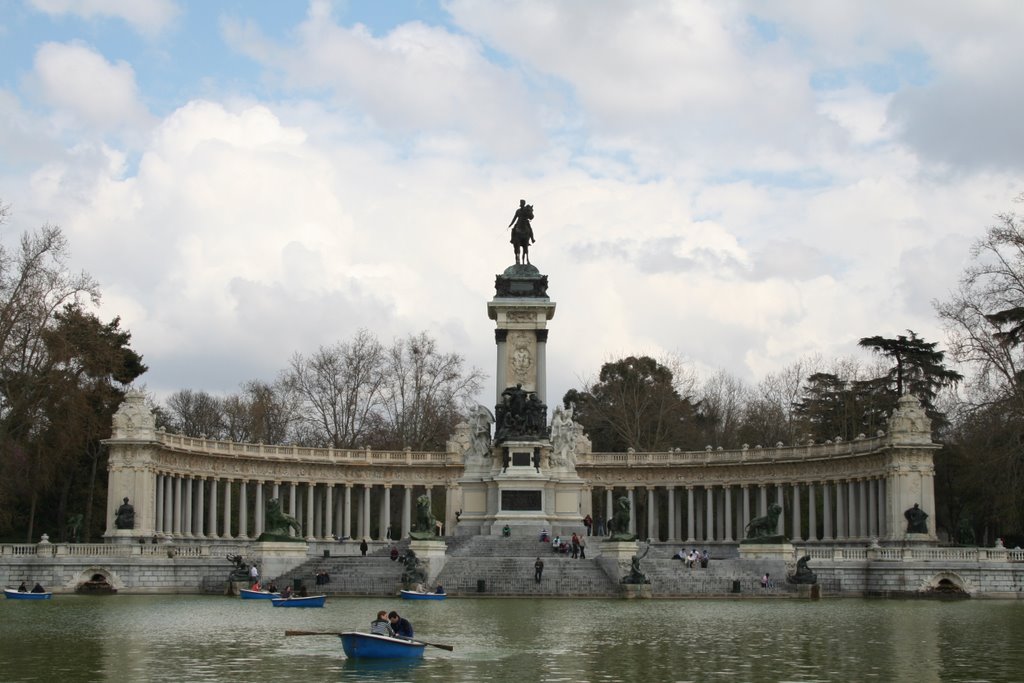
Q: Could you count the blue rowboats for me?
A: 5